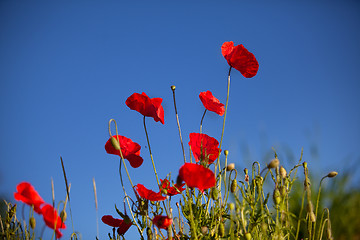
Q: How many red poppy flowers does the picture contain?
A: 12